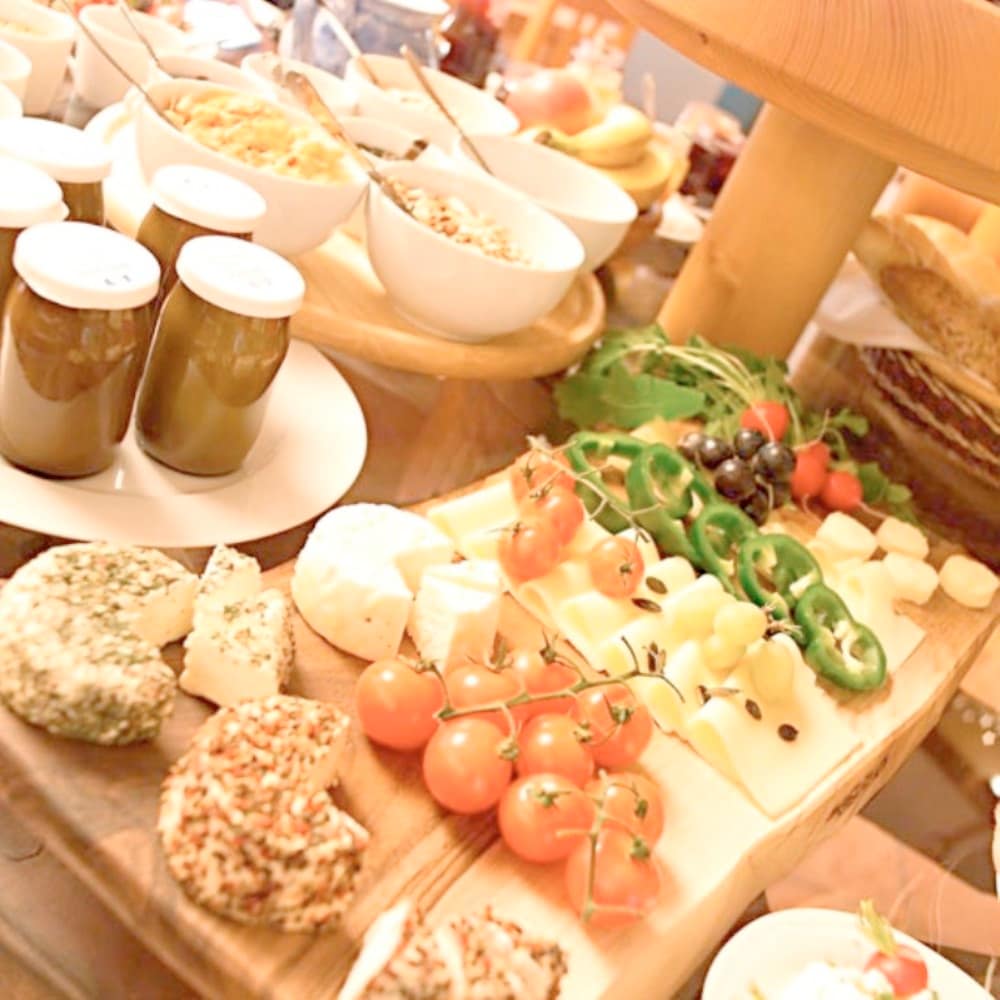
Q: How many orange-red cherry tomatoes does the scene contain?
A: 13